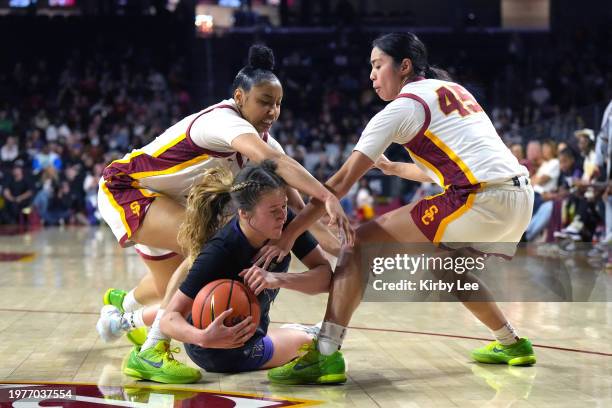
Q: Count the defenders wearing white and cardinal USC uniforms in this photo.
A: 2